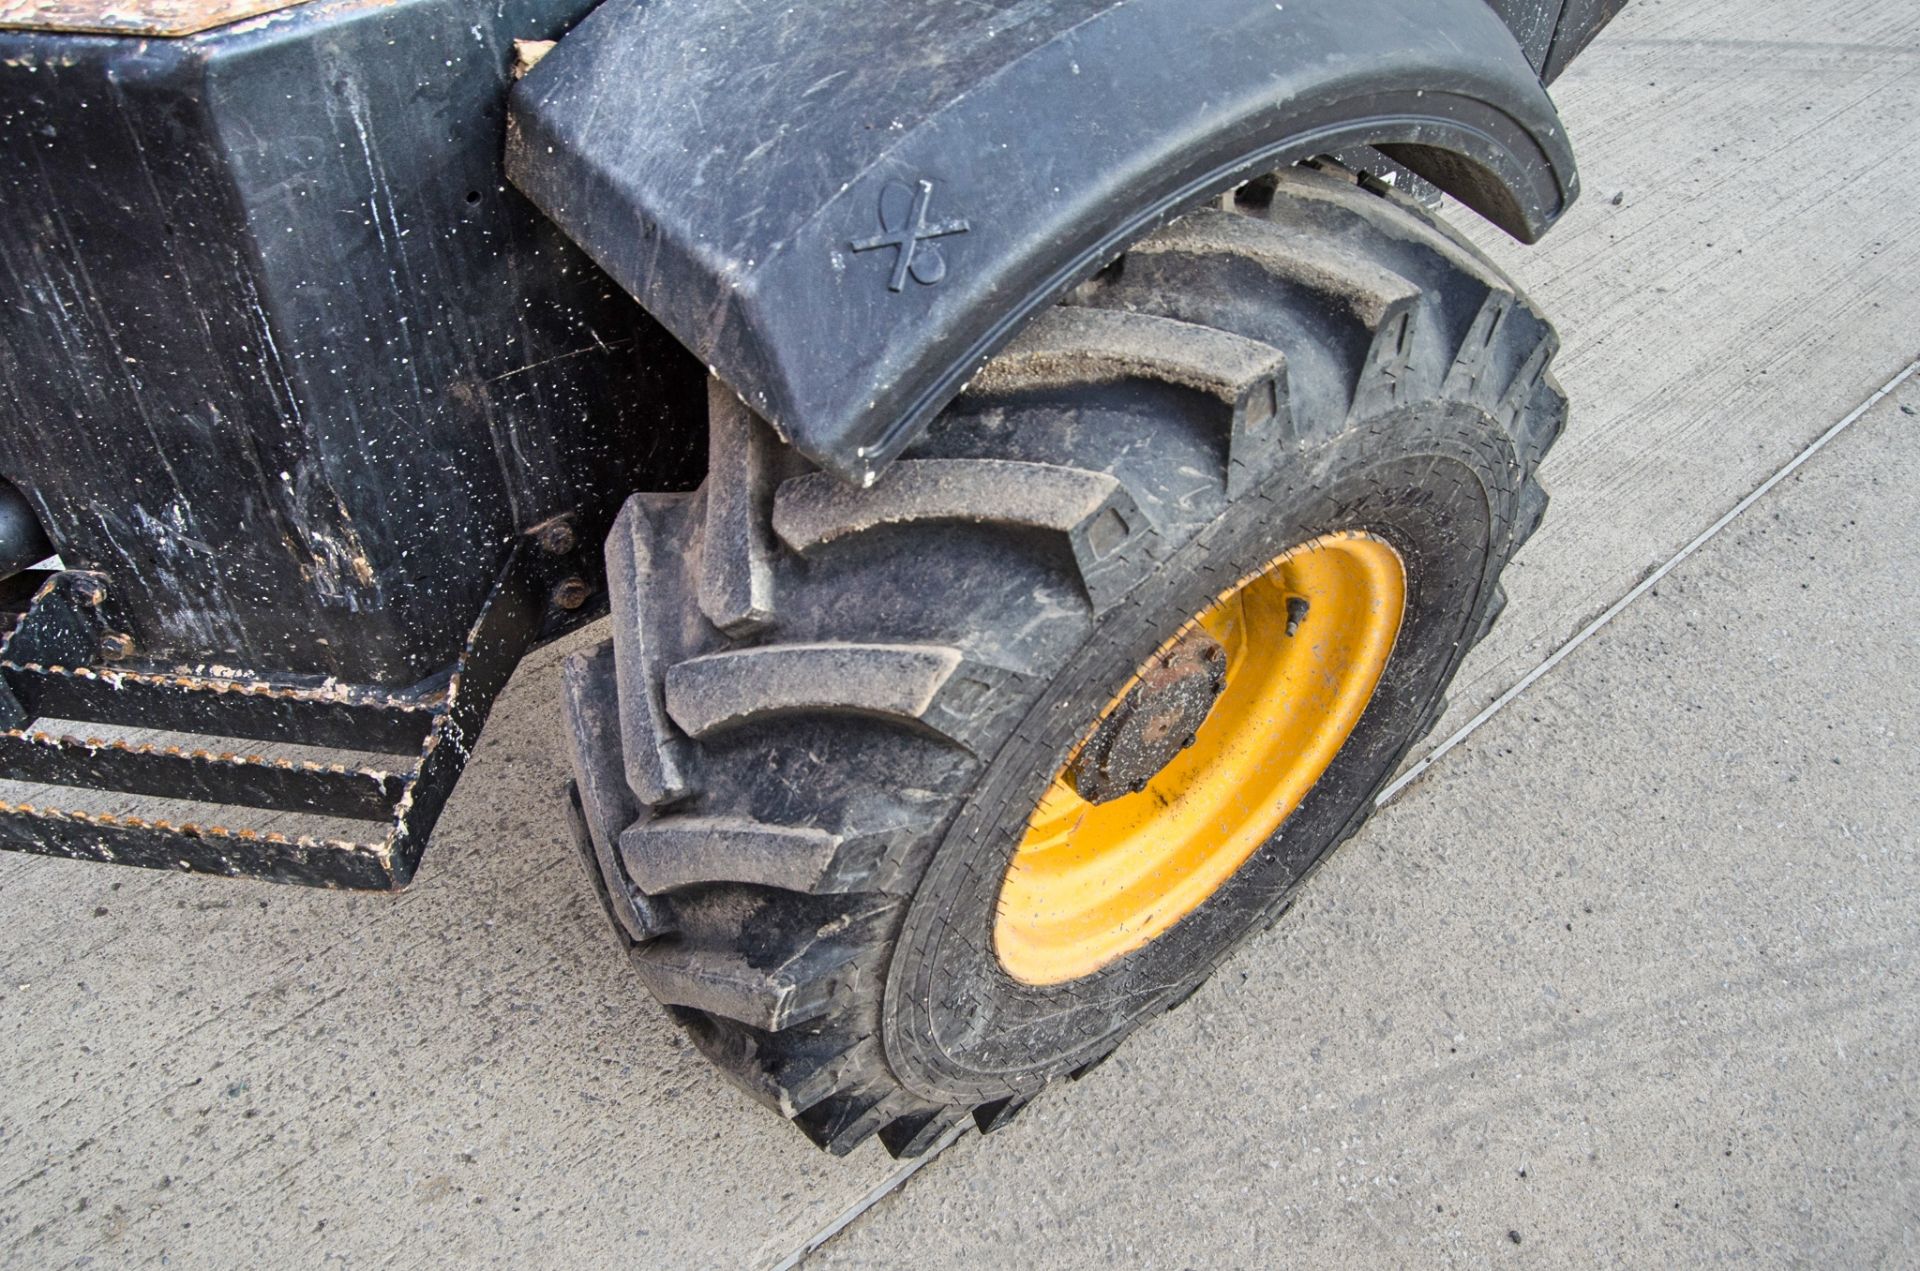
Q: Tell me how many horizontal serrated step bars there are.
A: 3